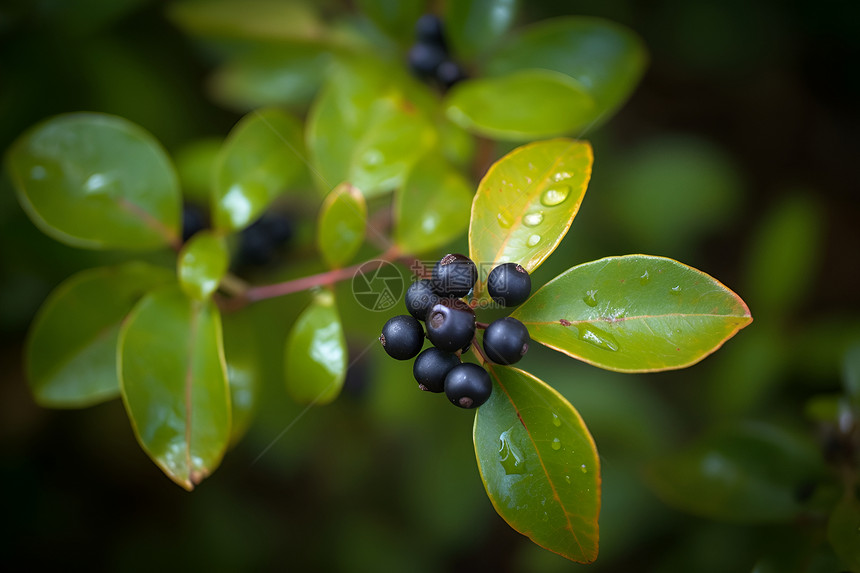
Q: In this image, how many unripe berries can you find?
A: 0